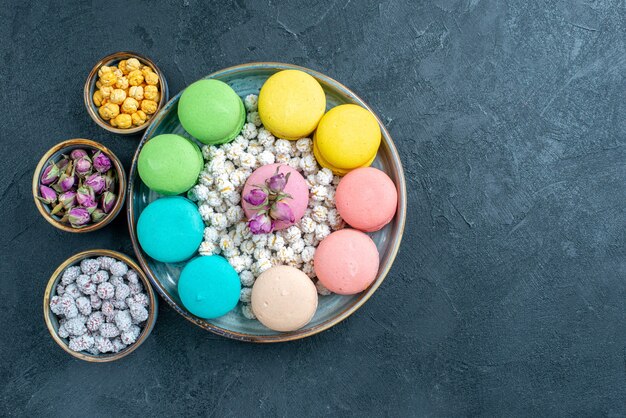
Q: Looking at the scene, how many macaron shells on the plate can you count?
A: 10